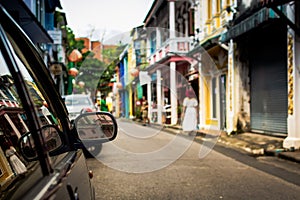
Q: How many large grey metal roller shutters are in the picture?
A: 1